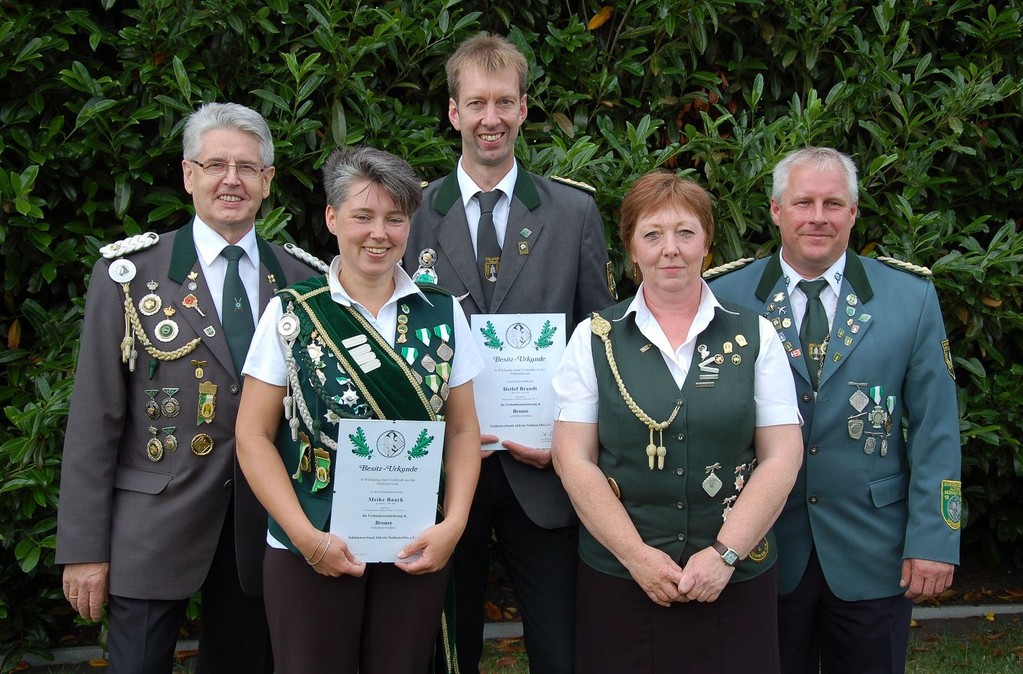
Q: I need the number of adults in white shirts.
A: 5